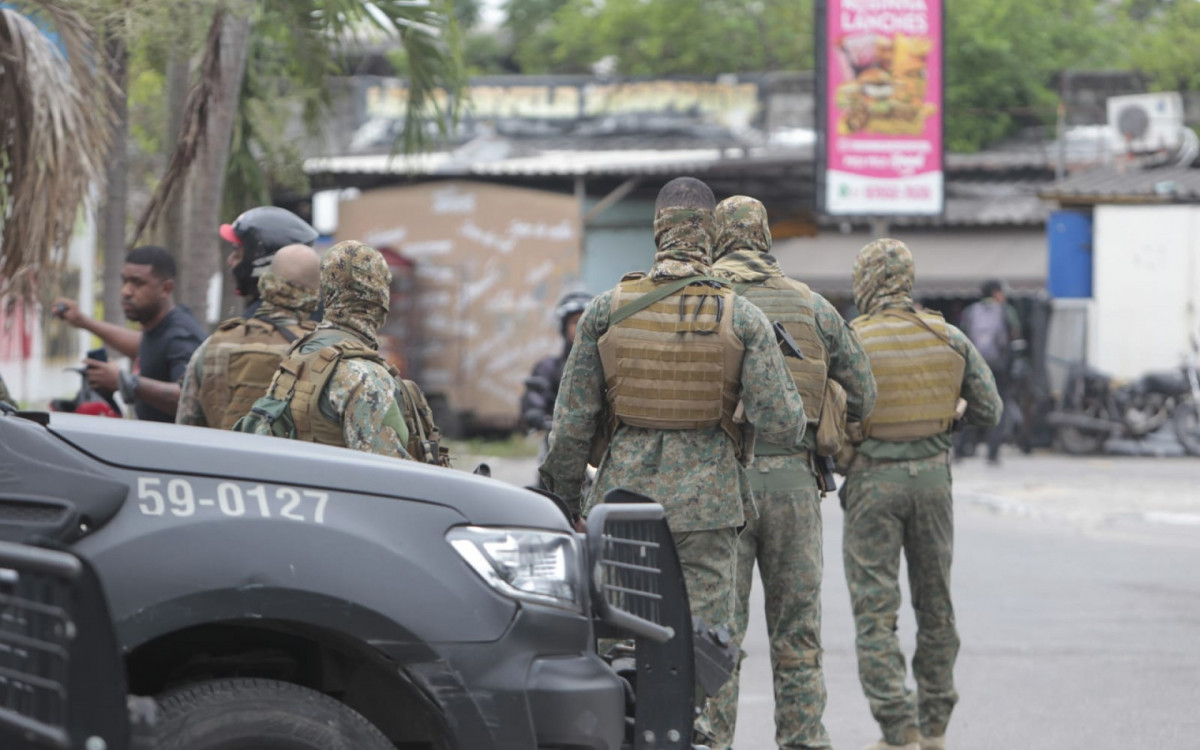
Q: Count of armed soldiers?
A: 5